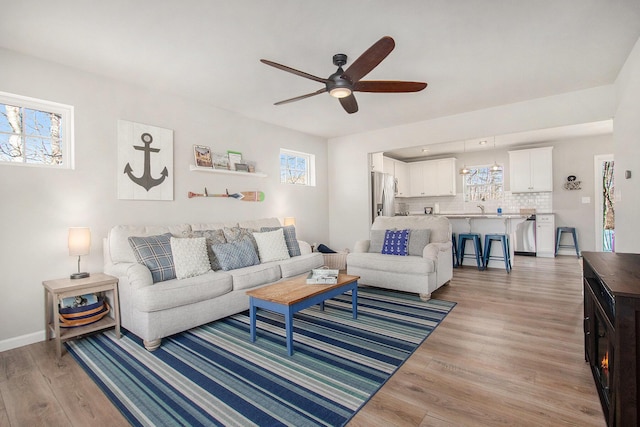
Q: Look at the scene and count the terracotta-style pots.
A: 0